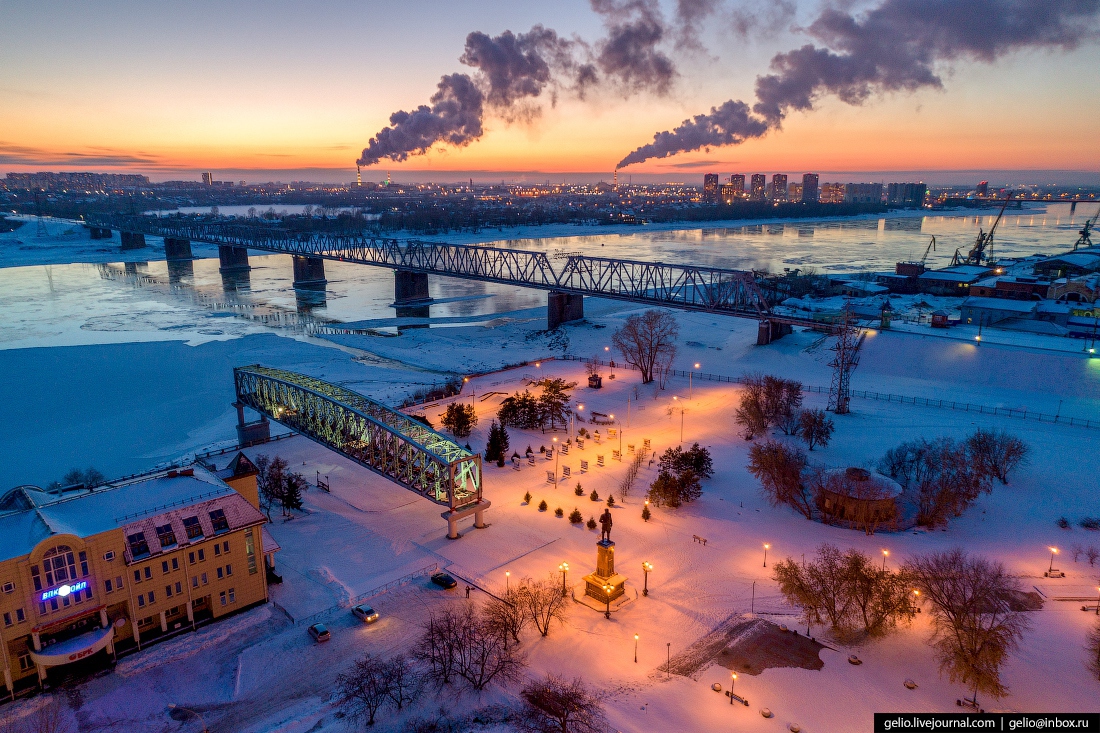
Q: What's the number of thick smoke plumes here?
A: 2